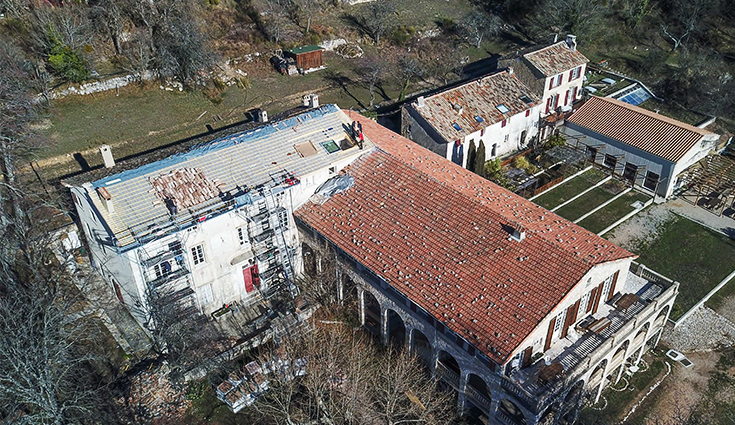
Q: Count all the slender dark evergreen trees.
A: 2